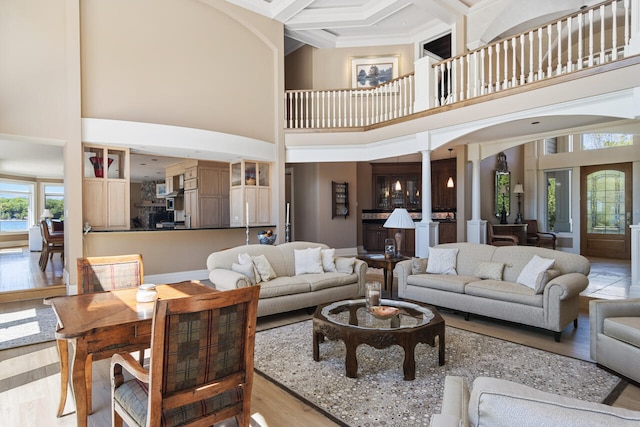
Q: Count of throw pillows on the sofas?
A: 11